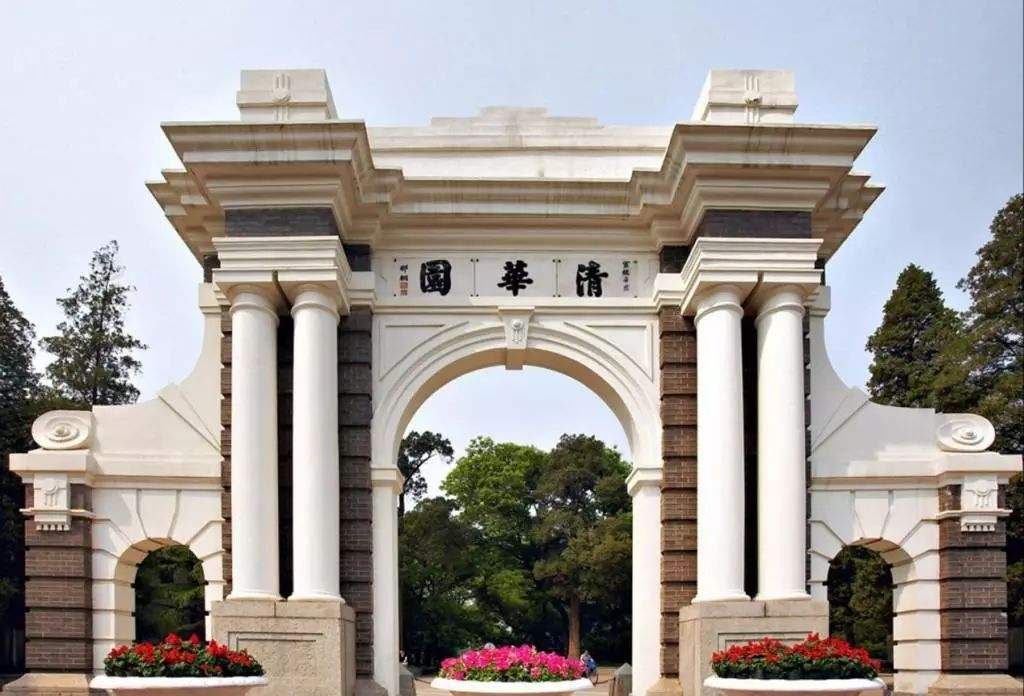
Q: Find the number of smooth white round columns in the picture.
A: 4